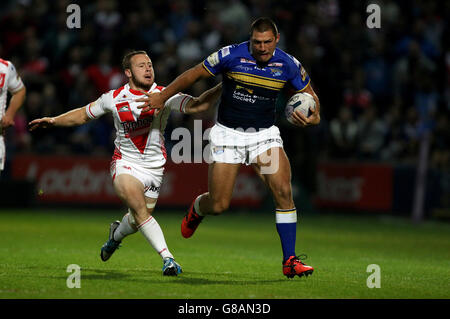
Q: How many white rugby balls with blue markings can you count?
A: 1